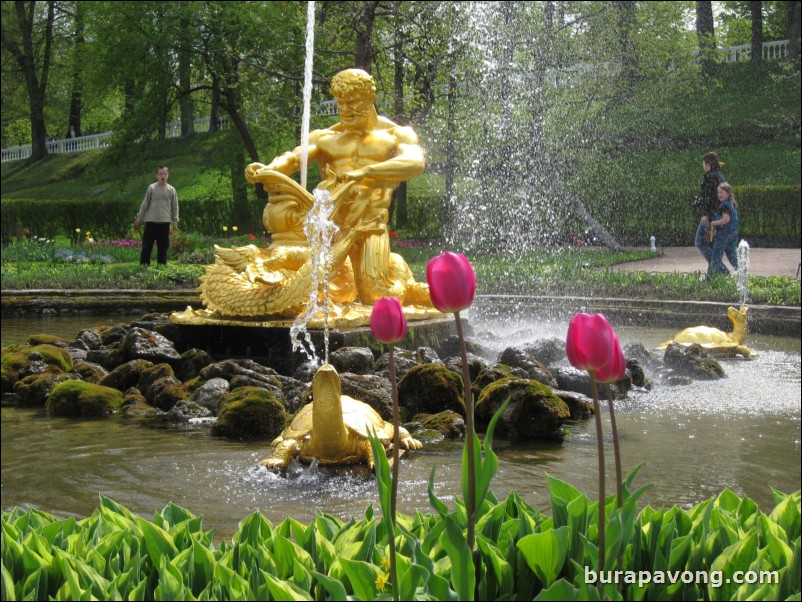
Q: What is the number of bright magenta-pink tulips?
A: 4